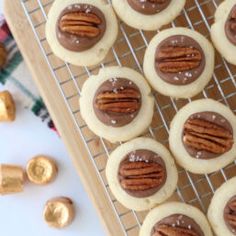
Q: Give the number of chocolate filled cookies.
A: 9